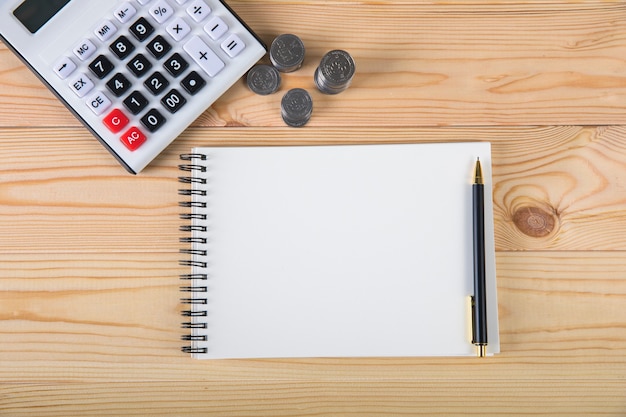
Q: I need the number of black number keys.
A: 11